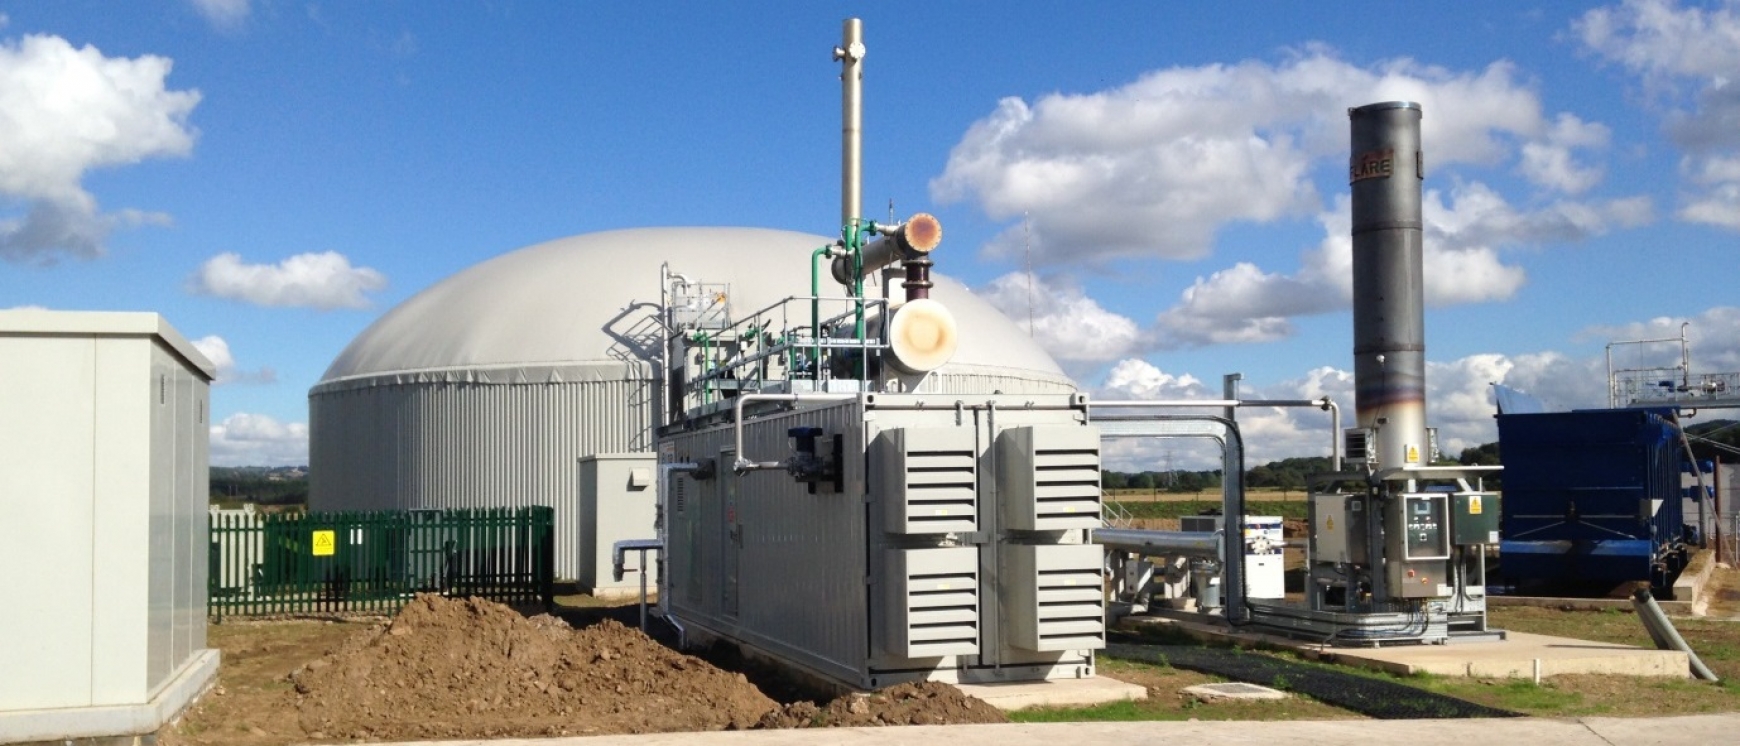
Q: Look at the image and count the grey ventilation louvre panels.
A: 4